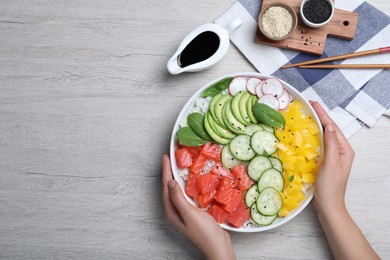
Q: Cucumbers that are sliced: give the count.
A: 11